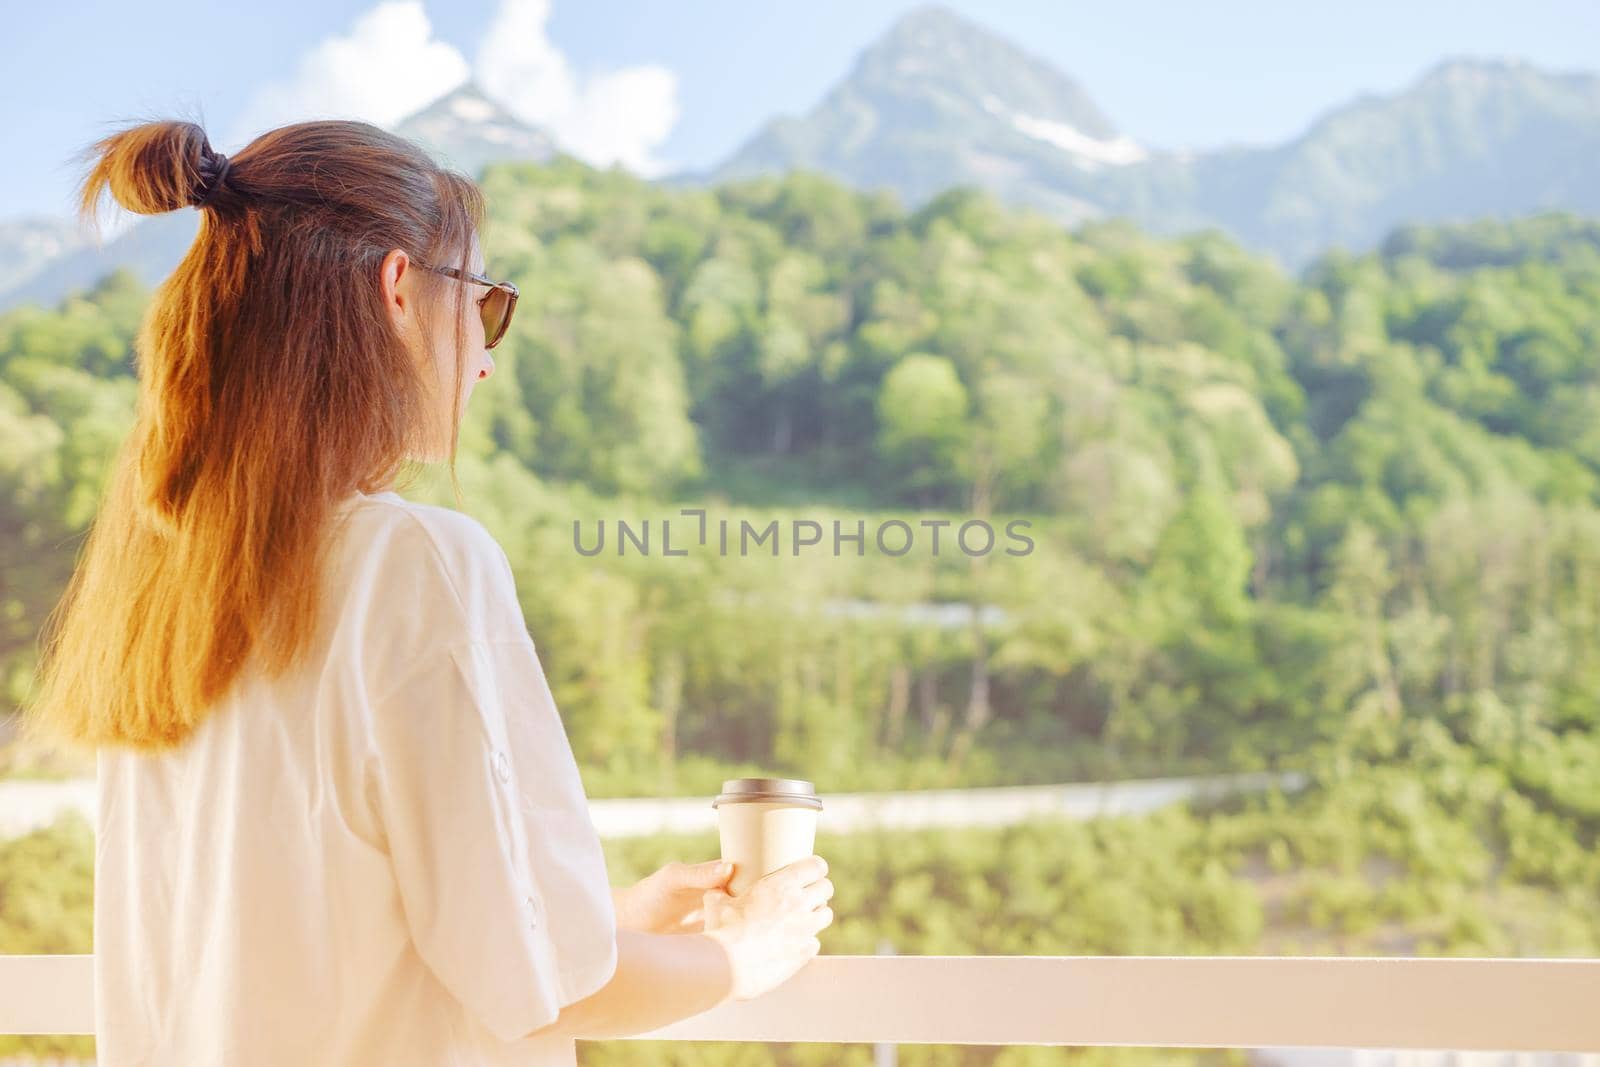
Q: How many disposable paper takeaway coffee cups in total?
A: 1